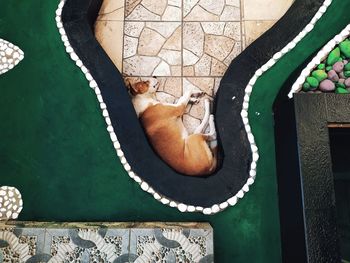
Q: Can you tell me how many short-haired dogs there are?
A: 1